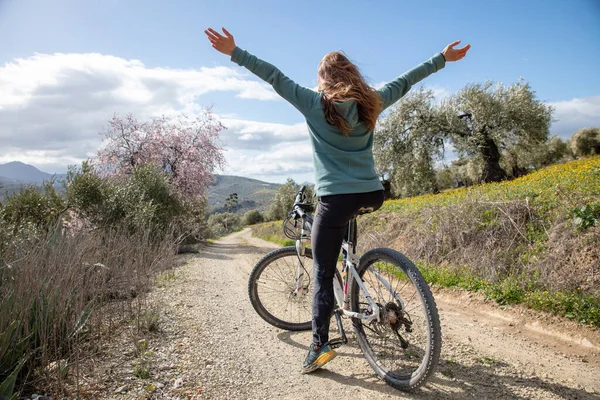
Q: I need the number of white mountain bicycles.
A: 1